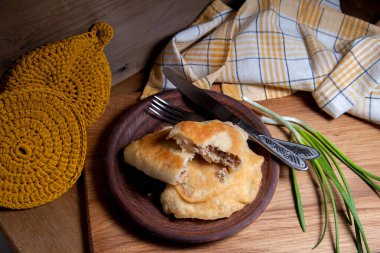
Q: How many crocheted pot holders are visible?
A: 2